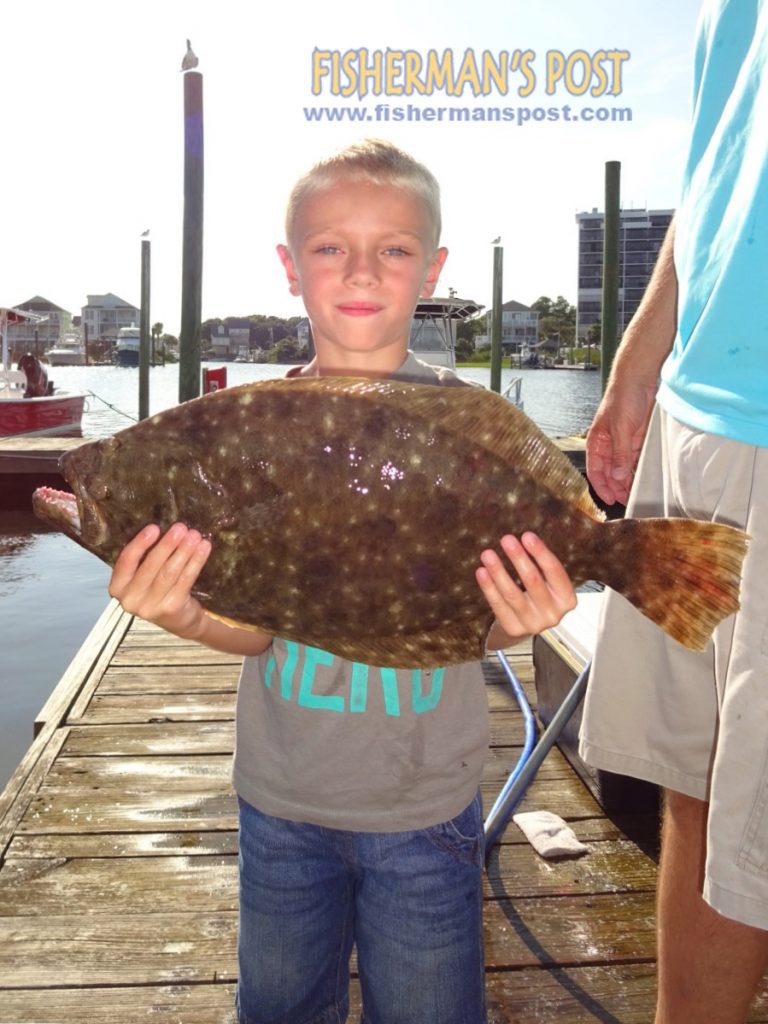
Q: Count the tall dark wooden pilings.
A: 4